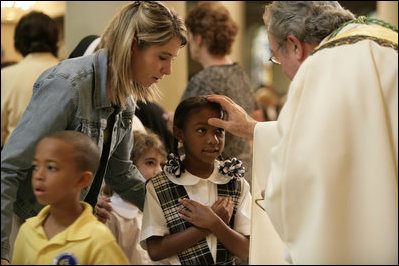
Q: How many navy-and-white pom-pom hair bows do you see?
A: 2